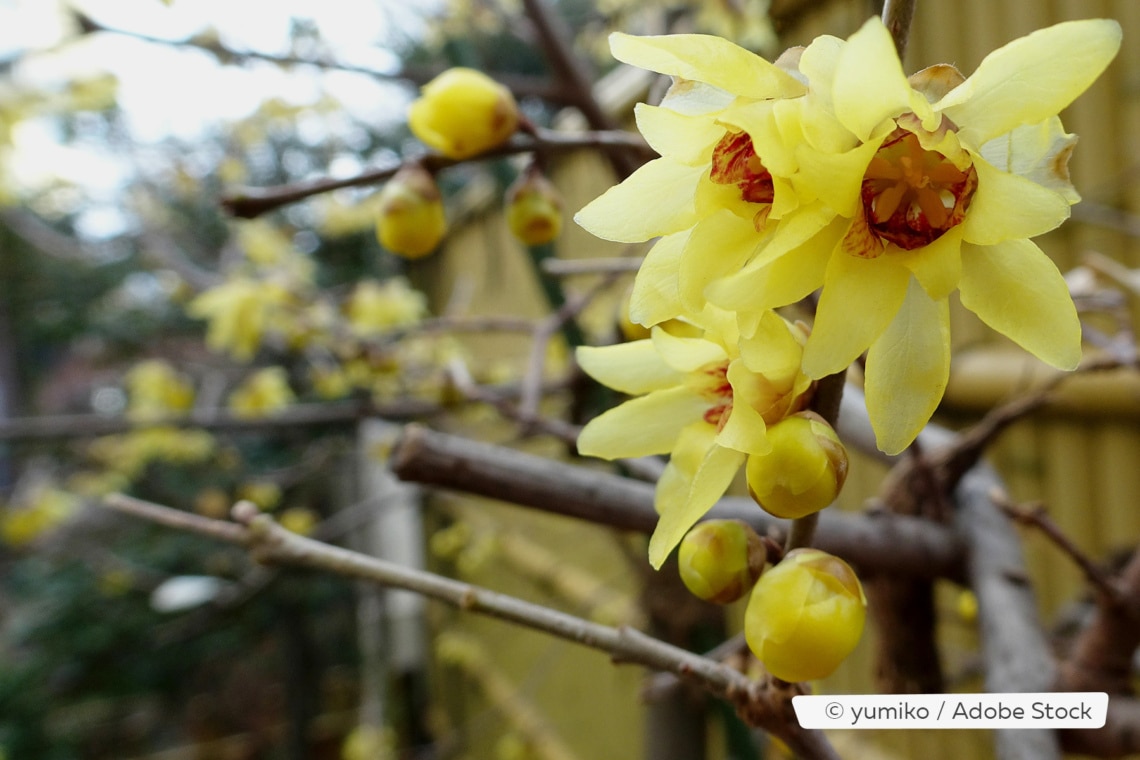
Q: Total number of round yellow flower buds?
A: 6